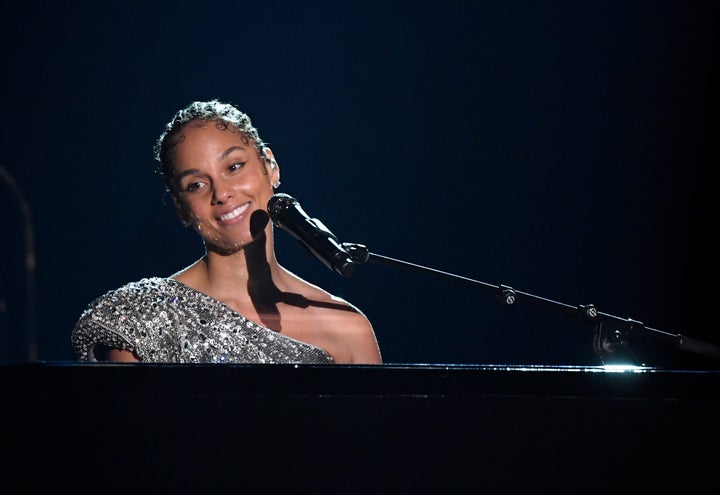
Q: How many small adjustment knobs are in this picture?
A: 2